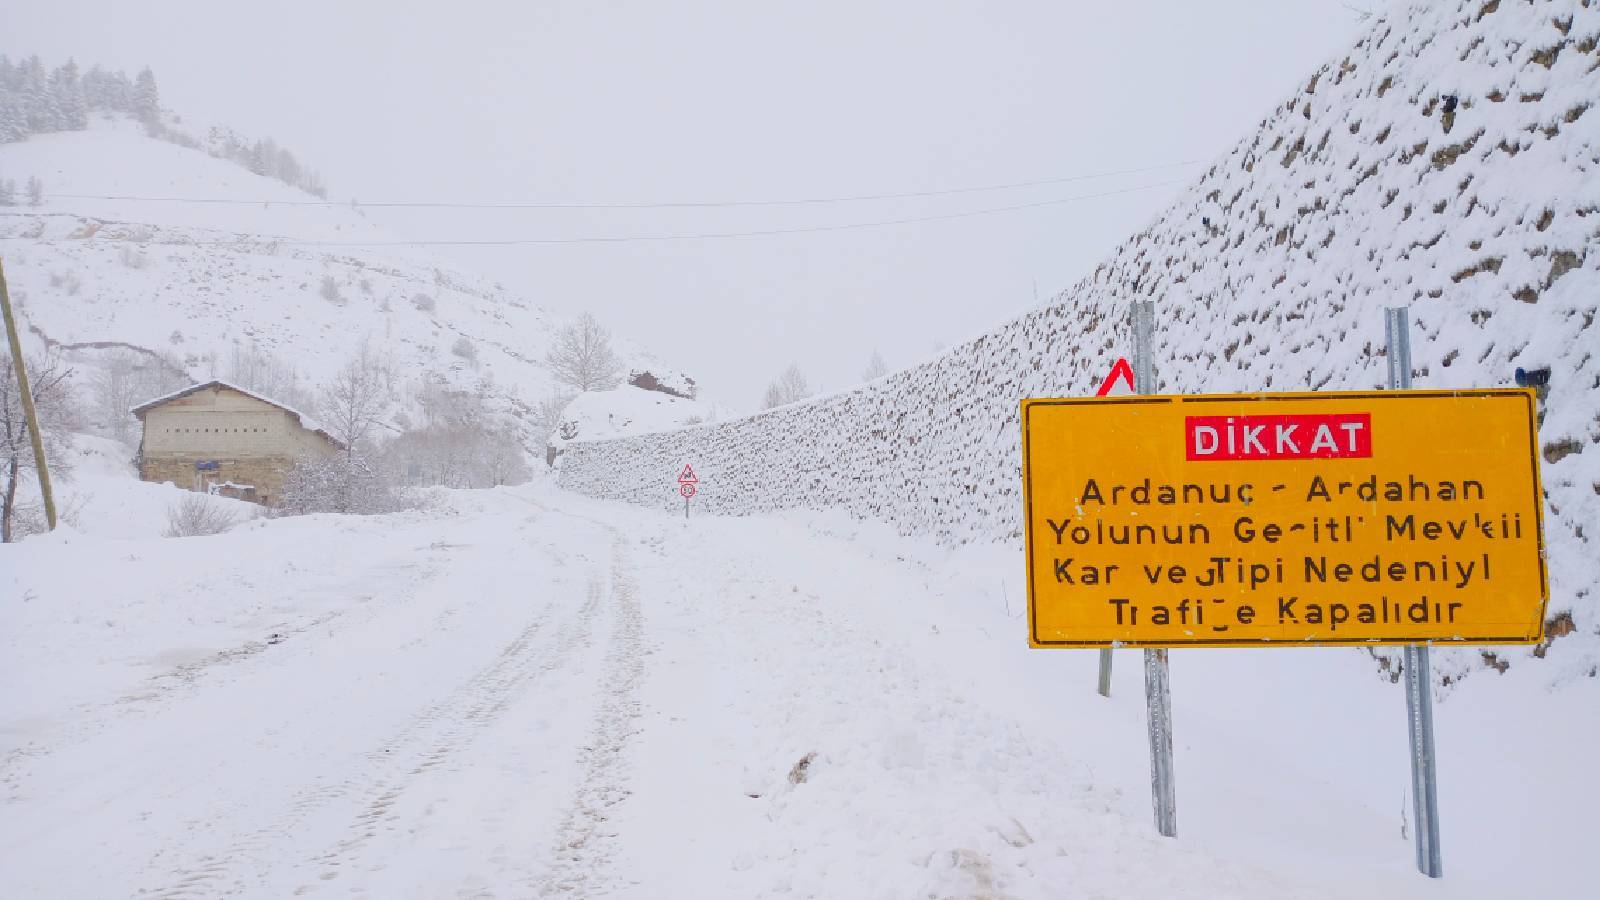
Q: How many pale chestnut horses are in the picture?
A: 0